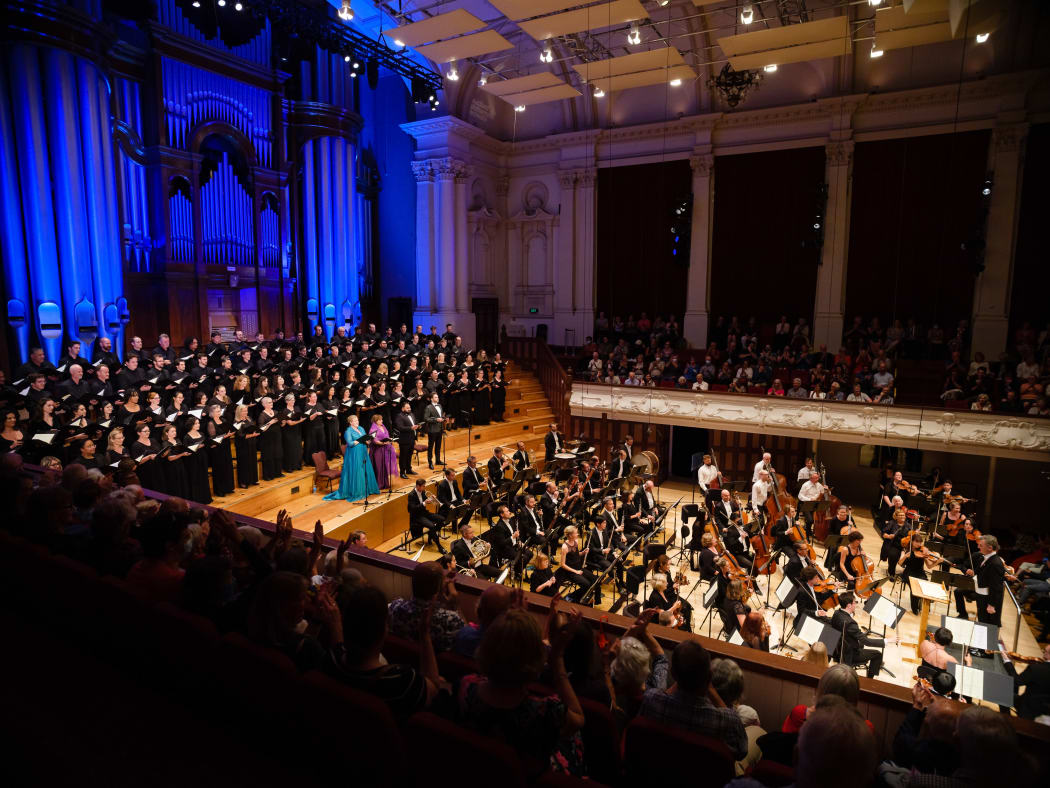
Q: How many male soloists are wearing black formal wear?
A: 2